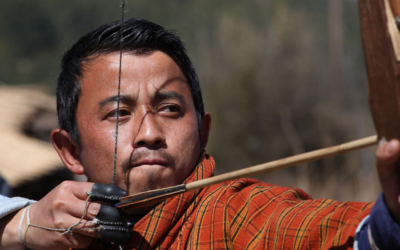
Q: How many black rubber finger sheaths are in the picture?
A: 3